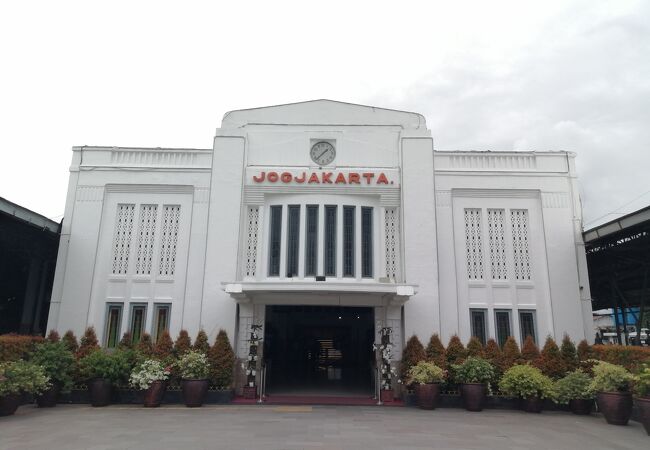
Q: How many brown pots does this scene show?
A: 11